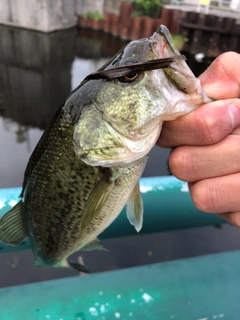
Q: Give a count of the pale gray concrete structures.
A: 1